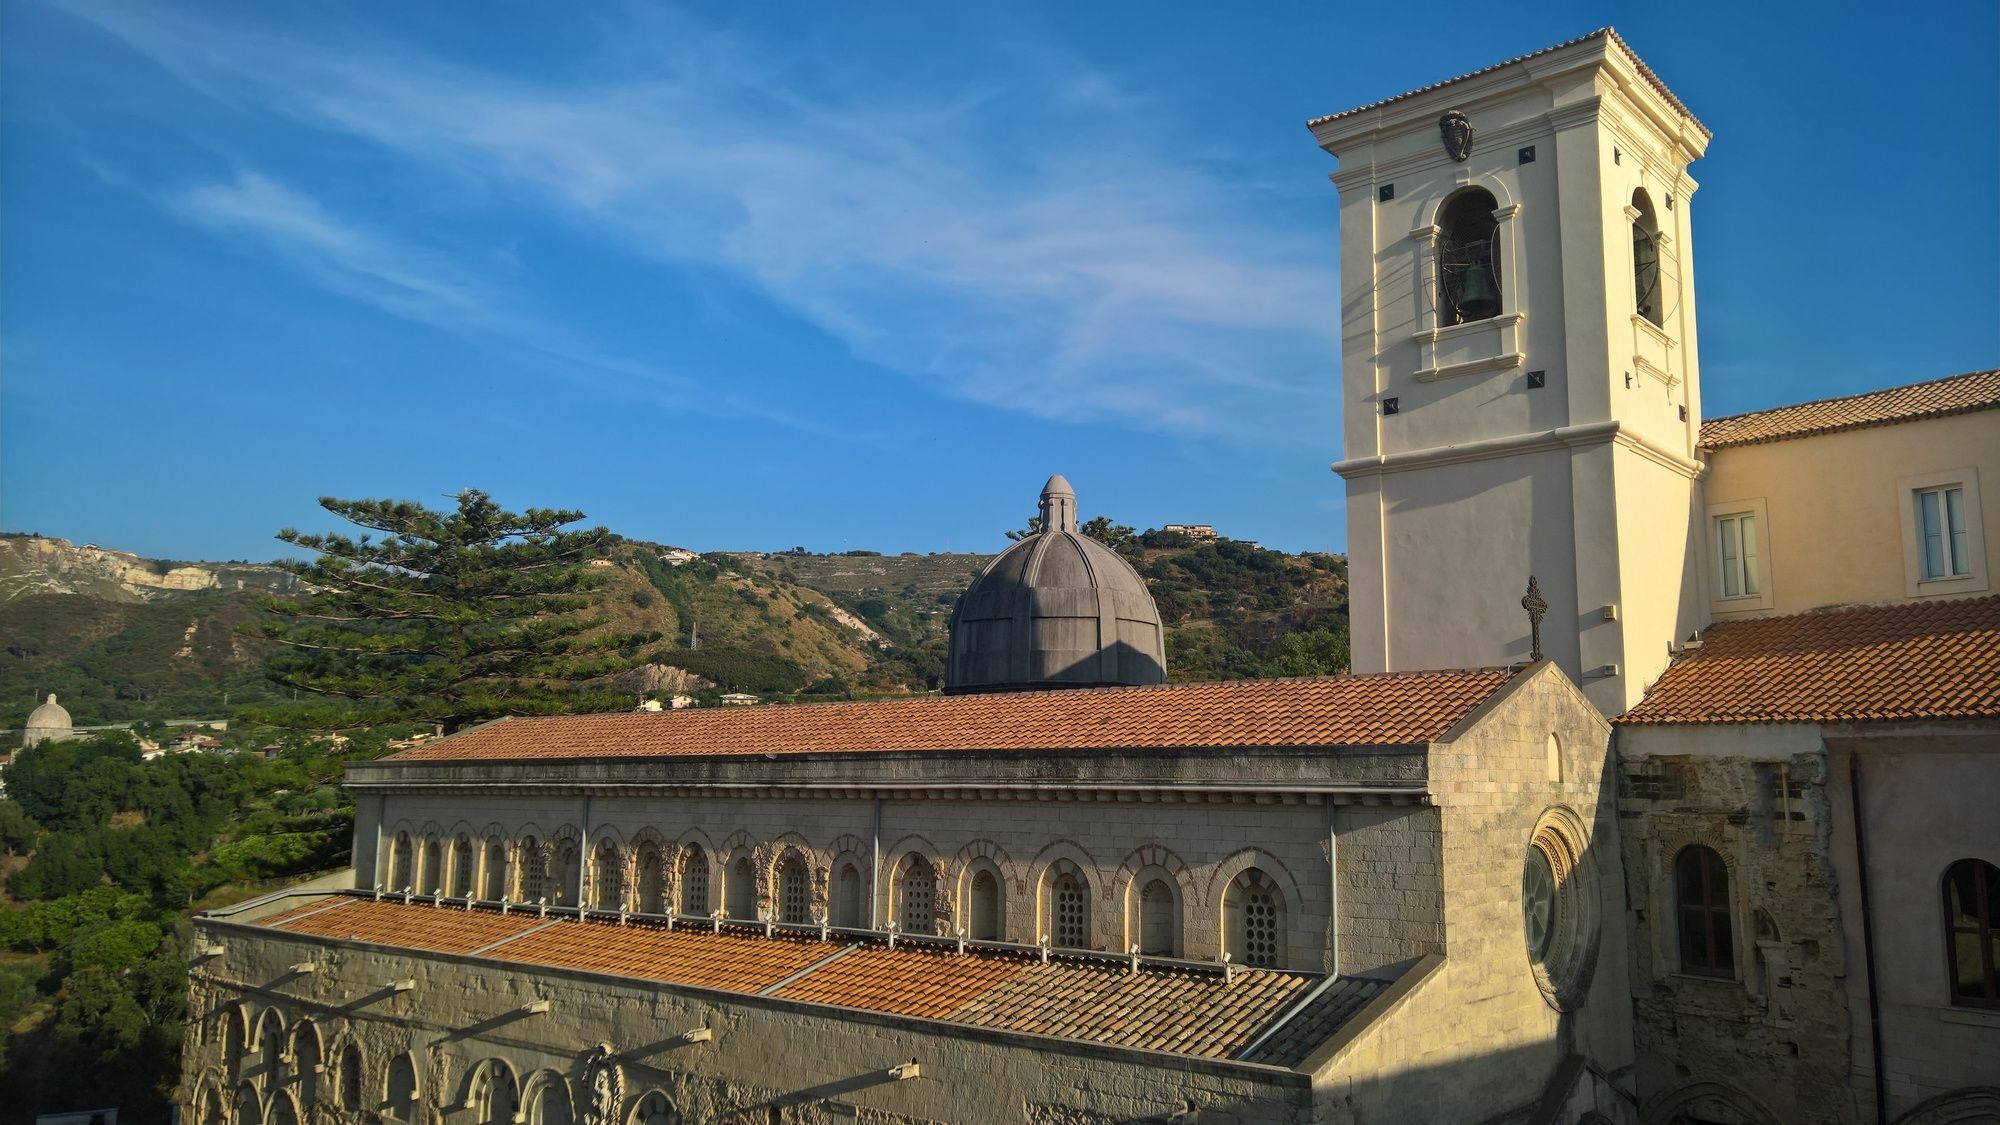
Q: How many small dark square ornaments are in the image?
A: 8